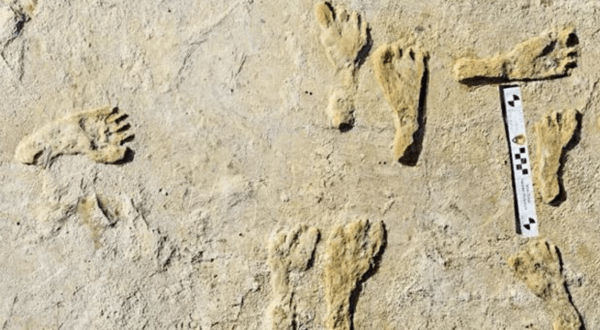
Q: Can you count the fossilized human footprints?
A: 8